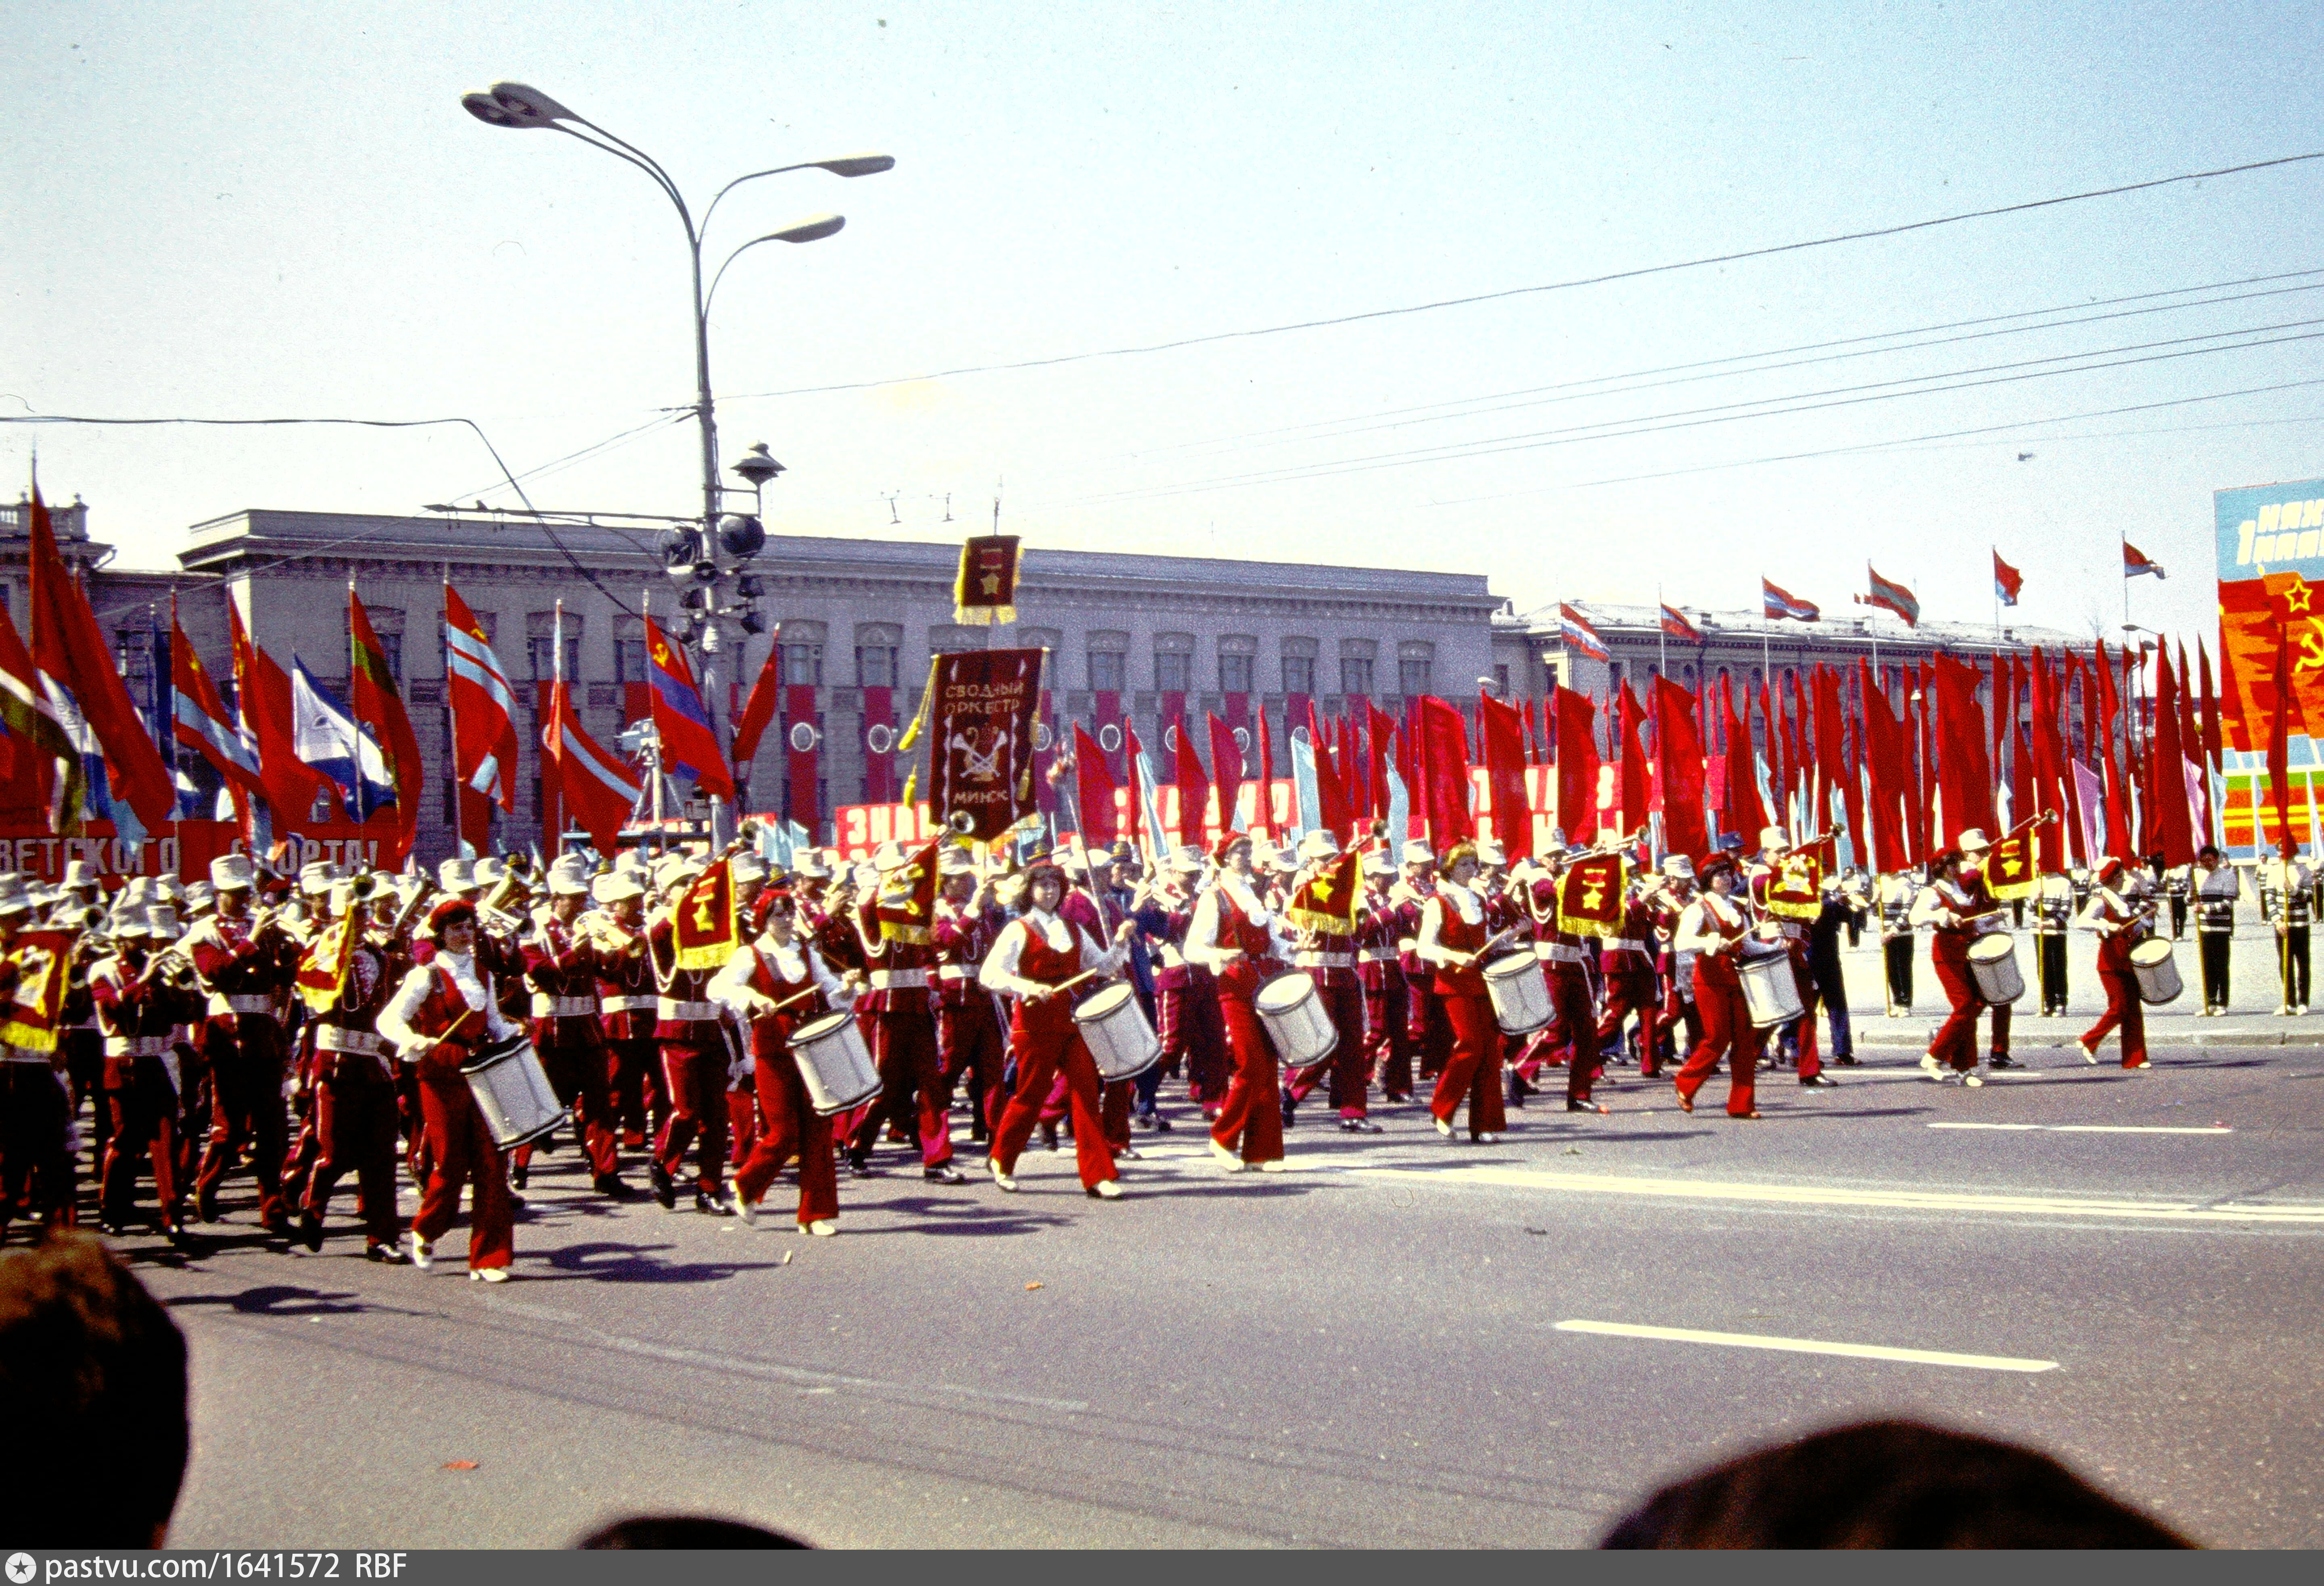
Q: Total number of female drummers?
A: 8